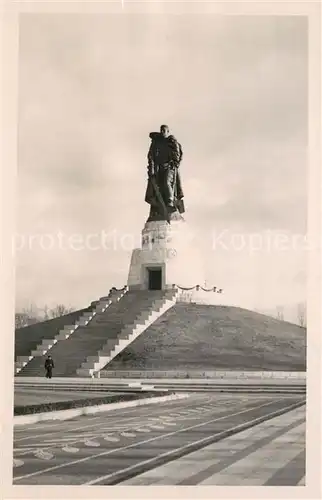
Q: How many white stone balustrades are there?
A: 2